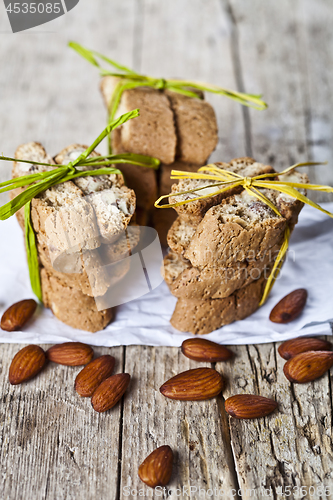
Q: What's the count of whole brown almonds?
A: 12